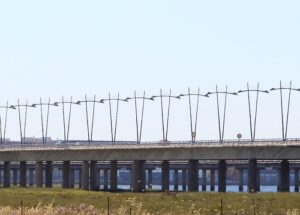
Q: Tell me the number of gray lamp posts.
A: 12